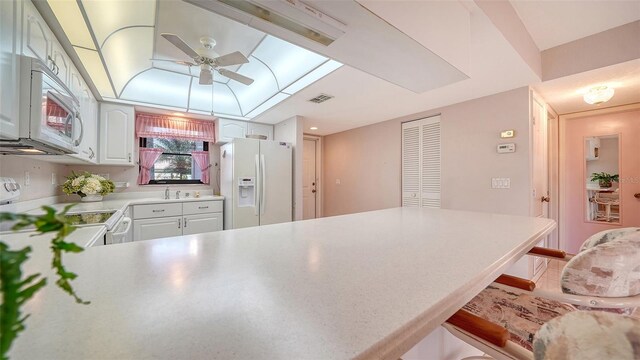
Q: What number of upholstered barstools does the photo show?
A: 3